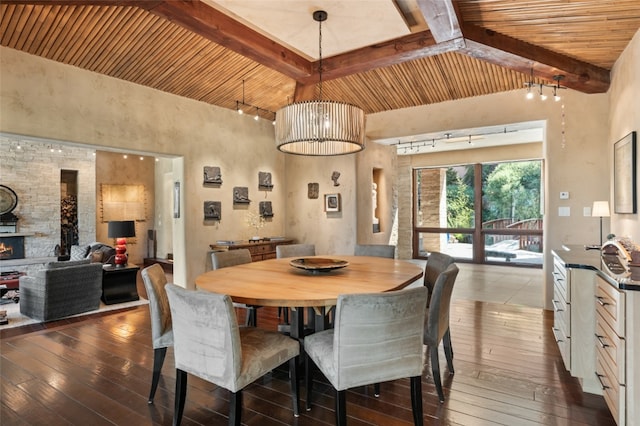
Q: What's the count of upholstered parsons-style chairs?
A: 8